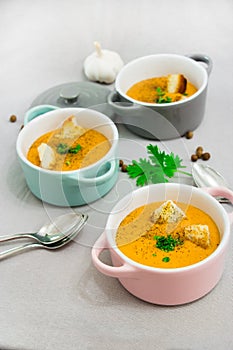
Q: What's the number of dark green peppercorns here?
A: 0